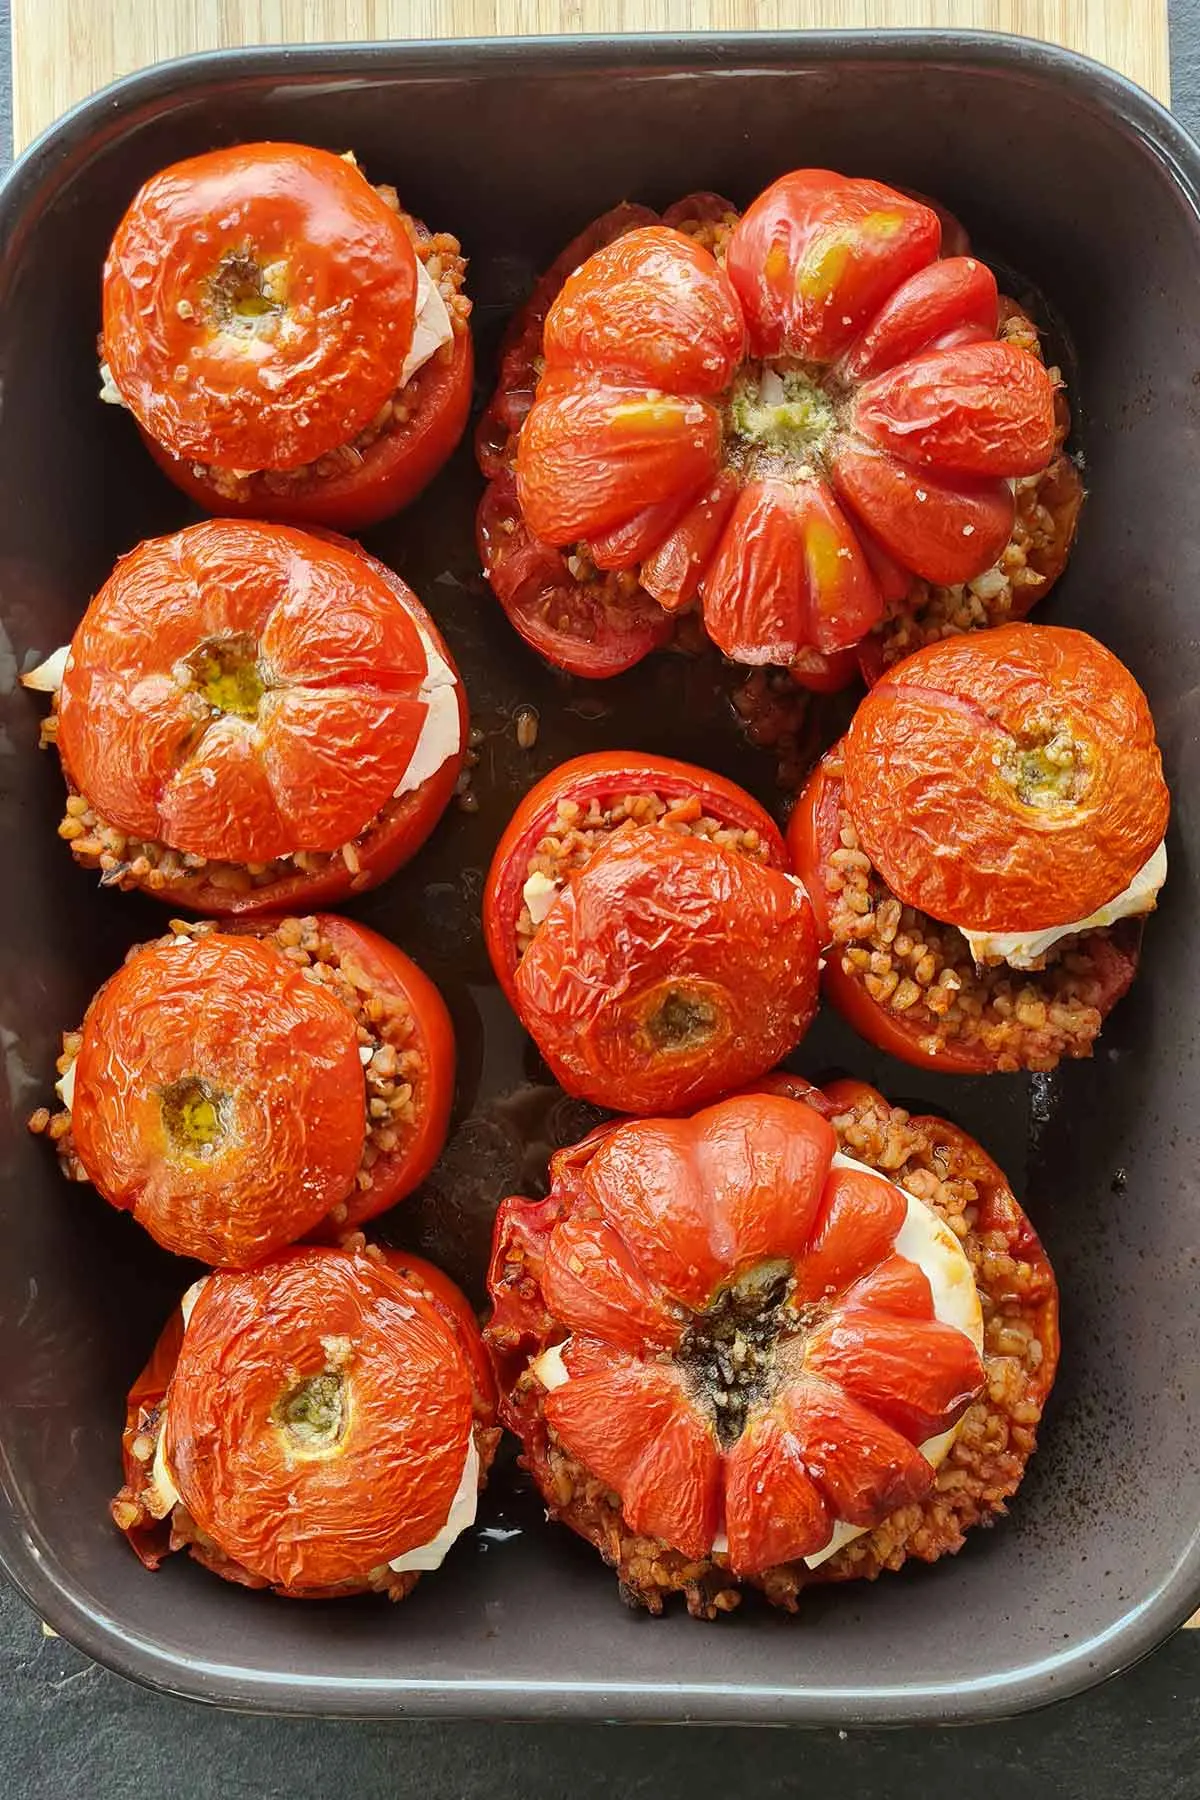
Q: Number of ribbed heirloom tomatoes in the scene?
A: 2